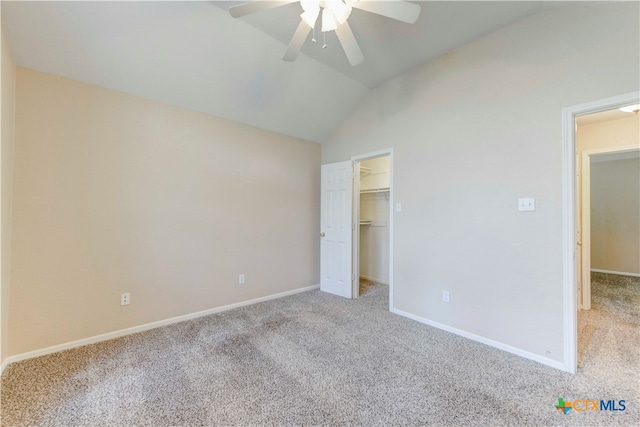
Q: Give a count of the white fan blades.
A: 4